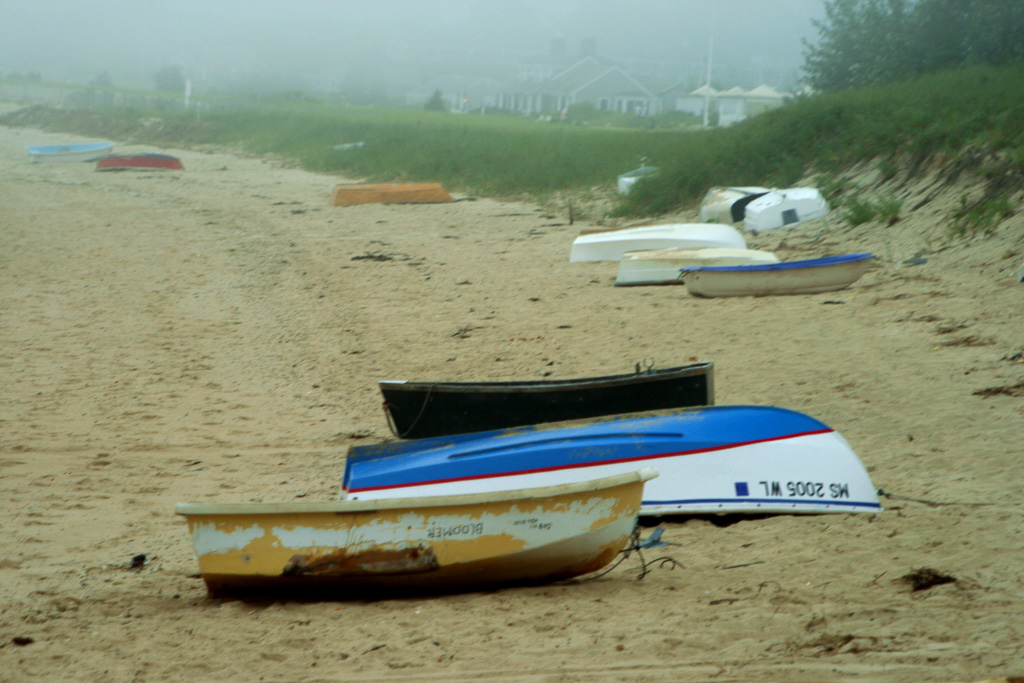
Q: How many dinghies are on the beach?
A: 12